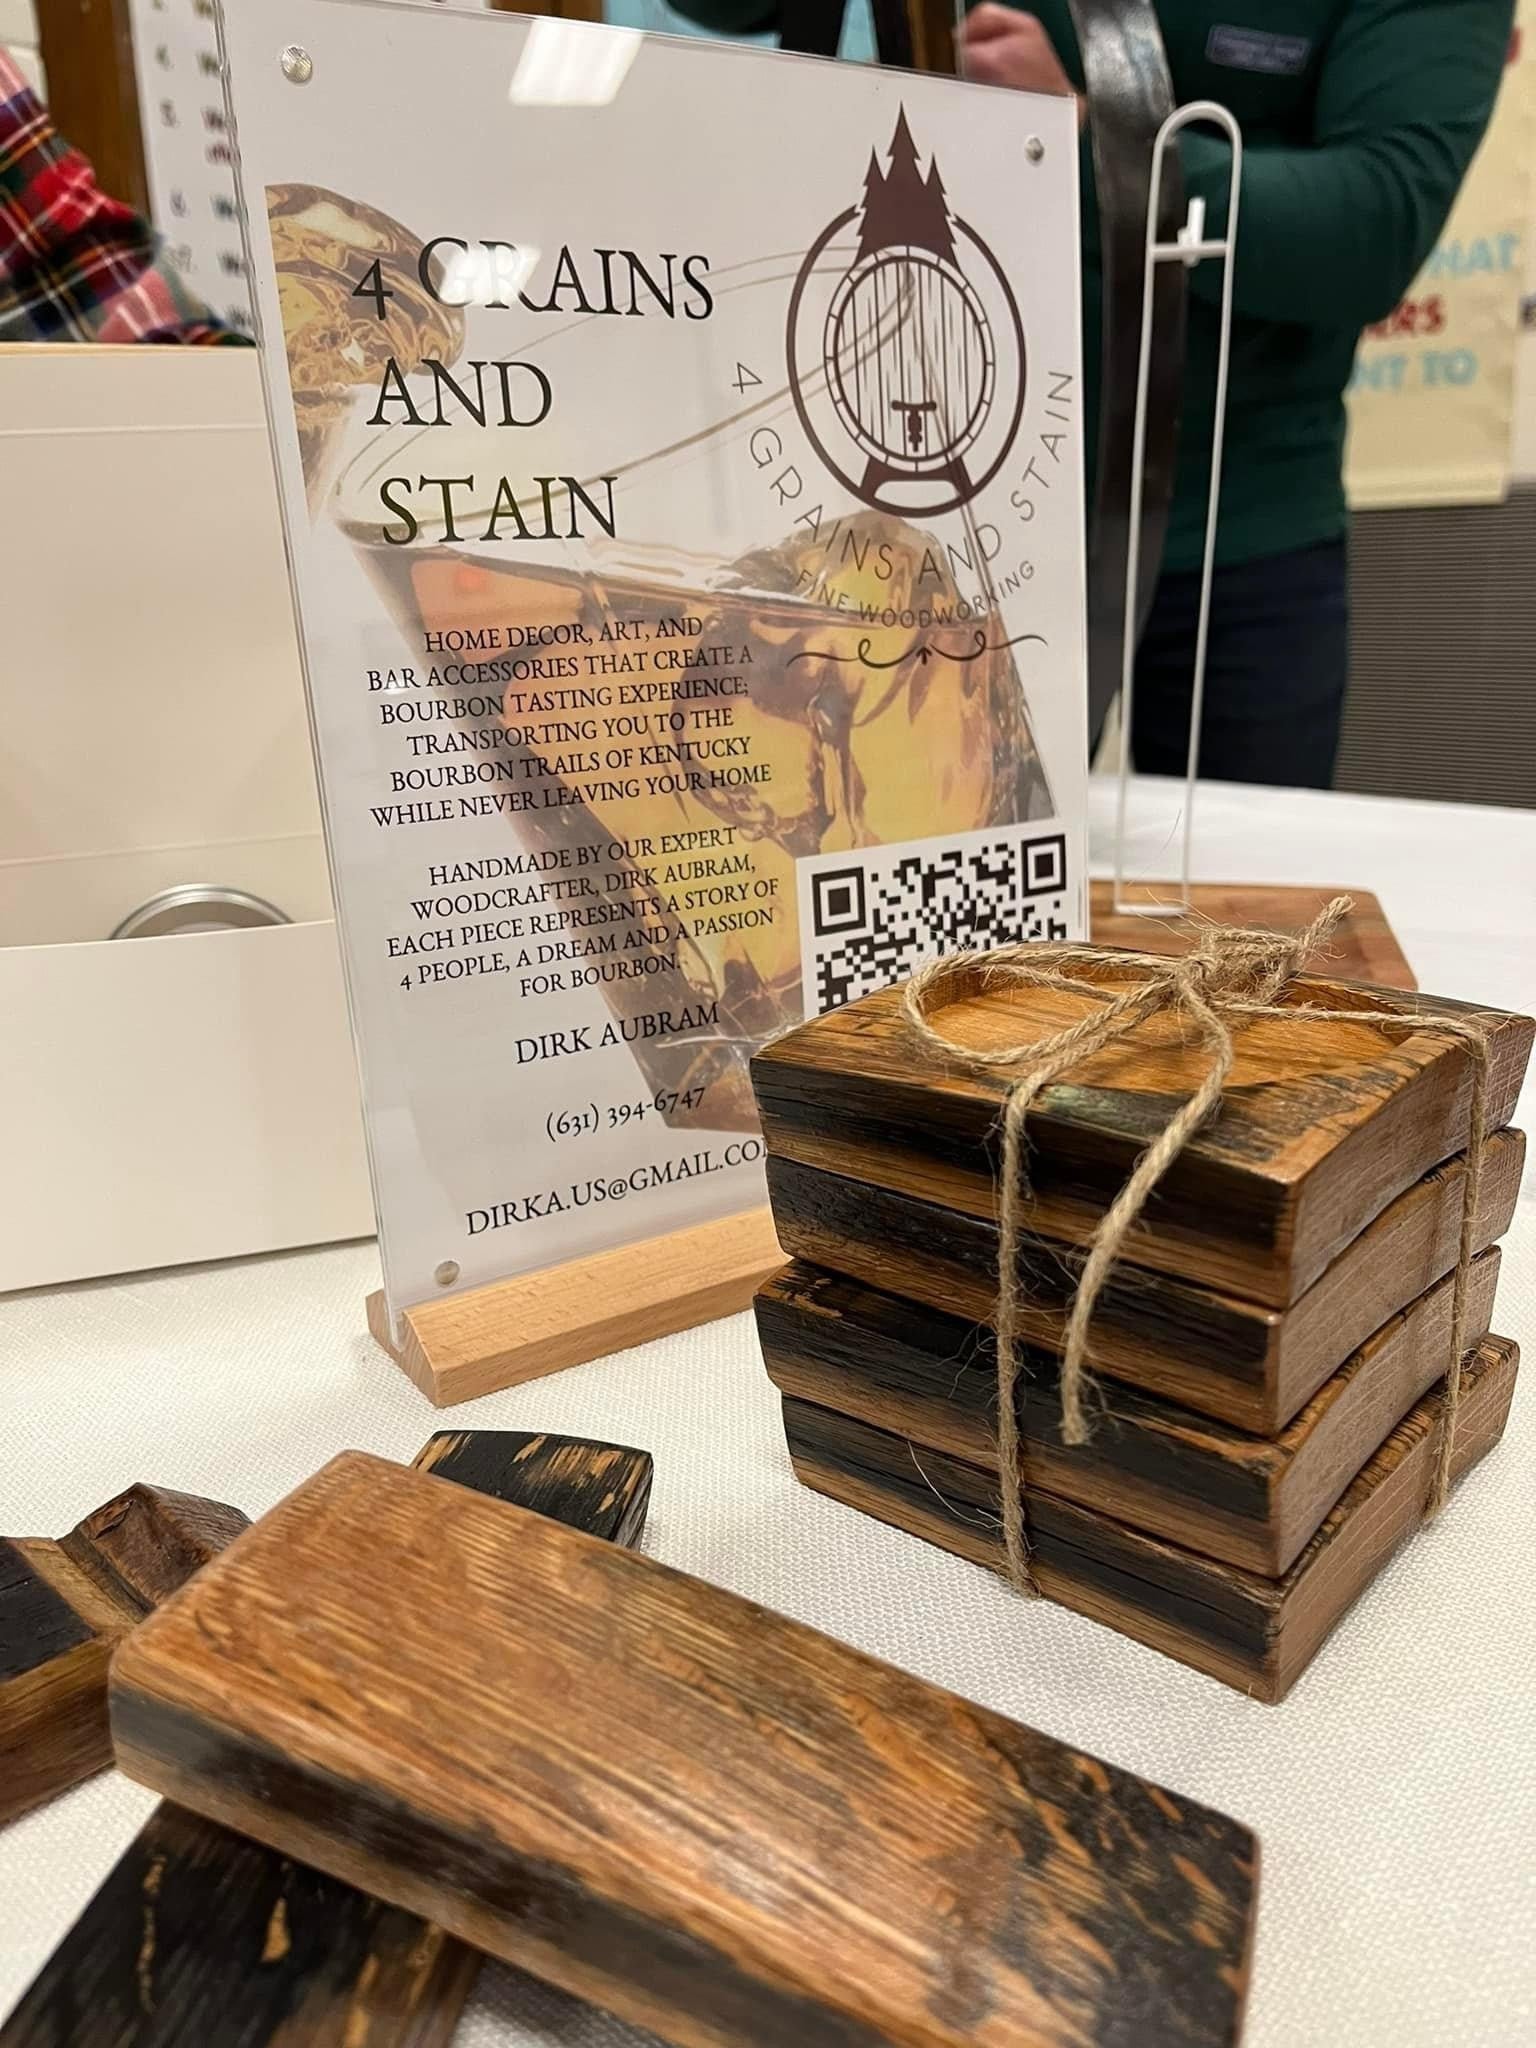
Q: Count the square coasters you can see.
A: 4